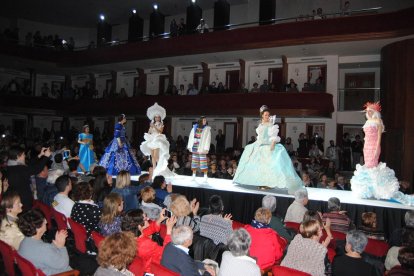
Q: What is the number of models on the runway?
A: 6